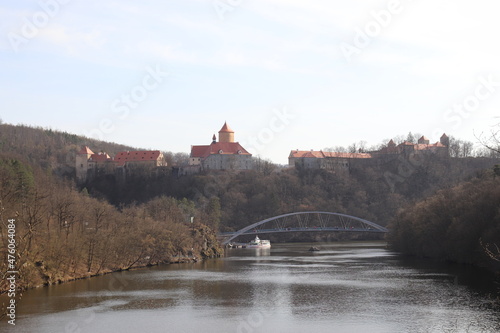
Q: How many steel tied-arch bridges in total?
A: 1